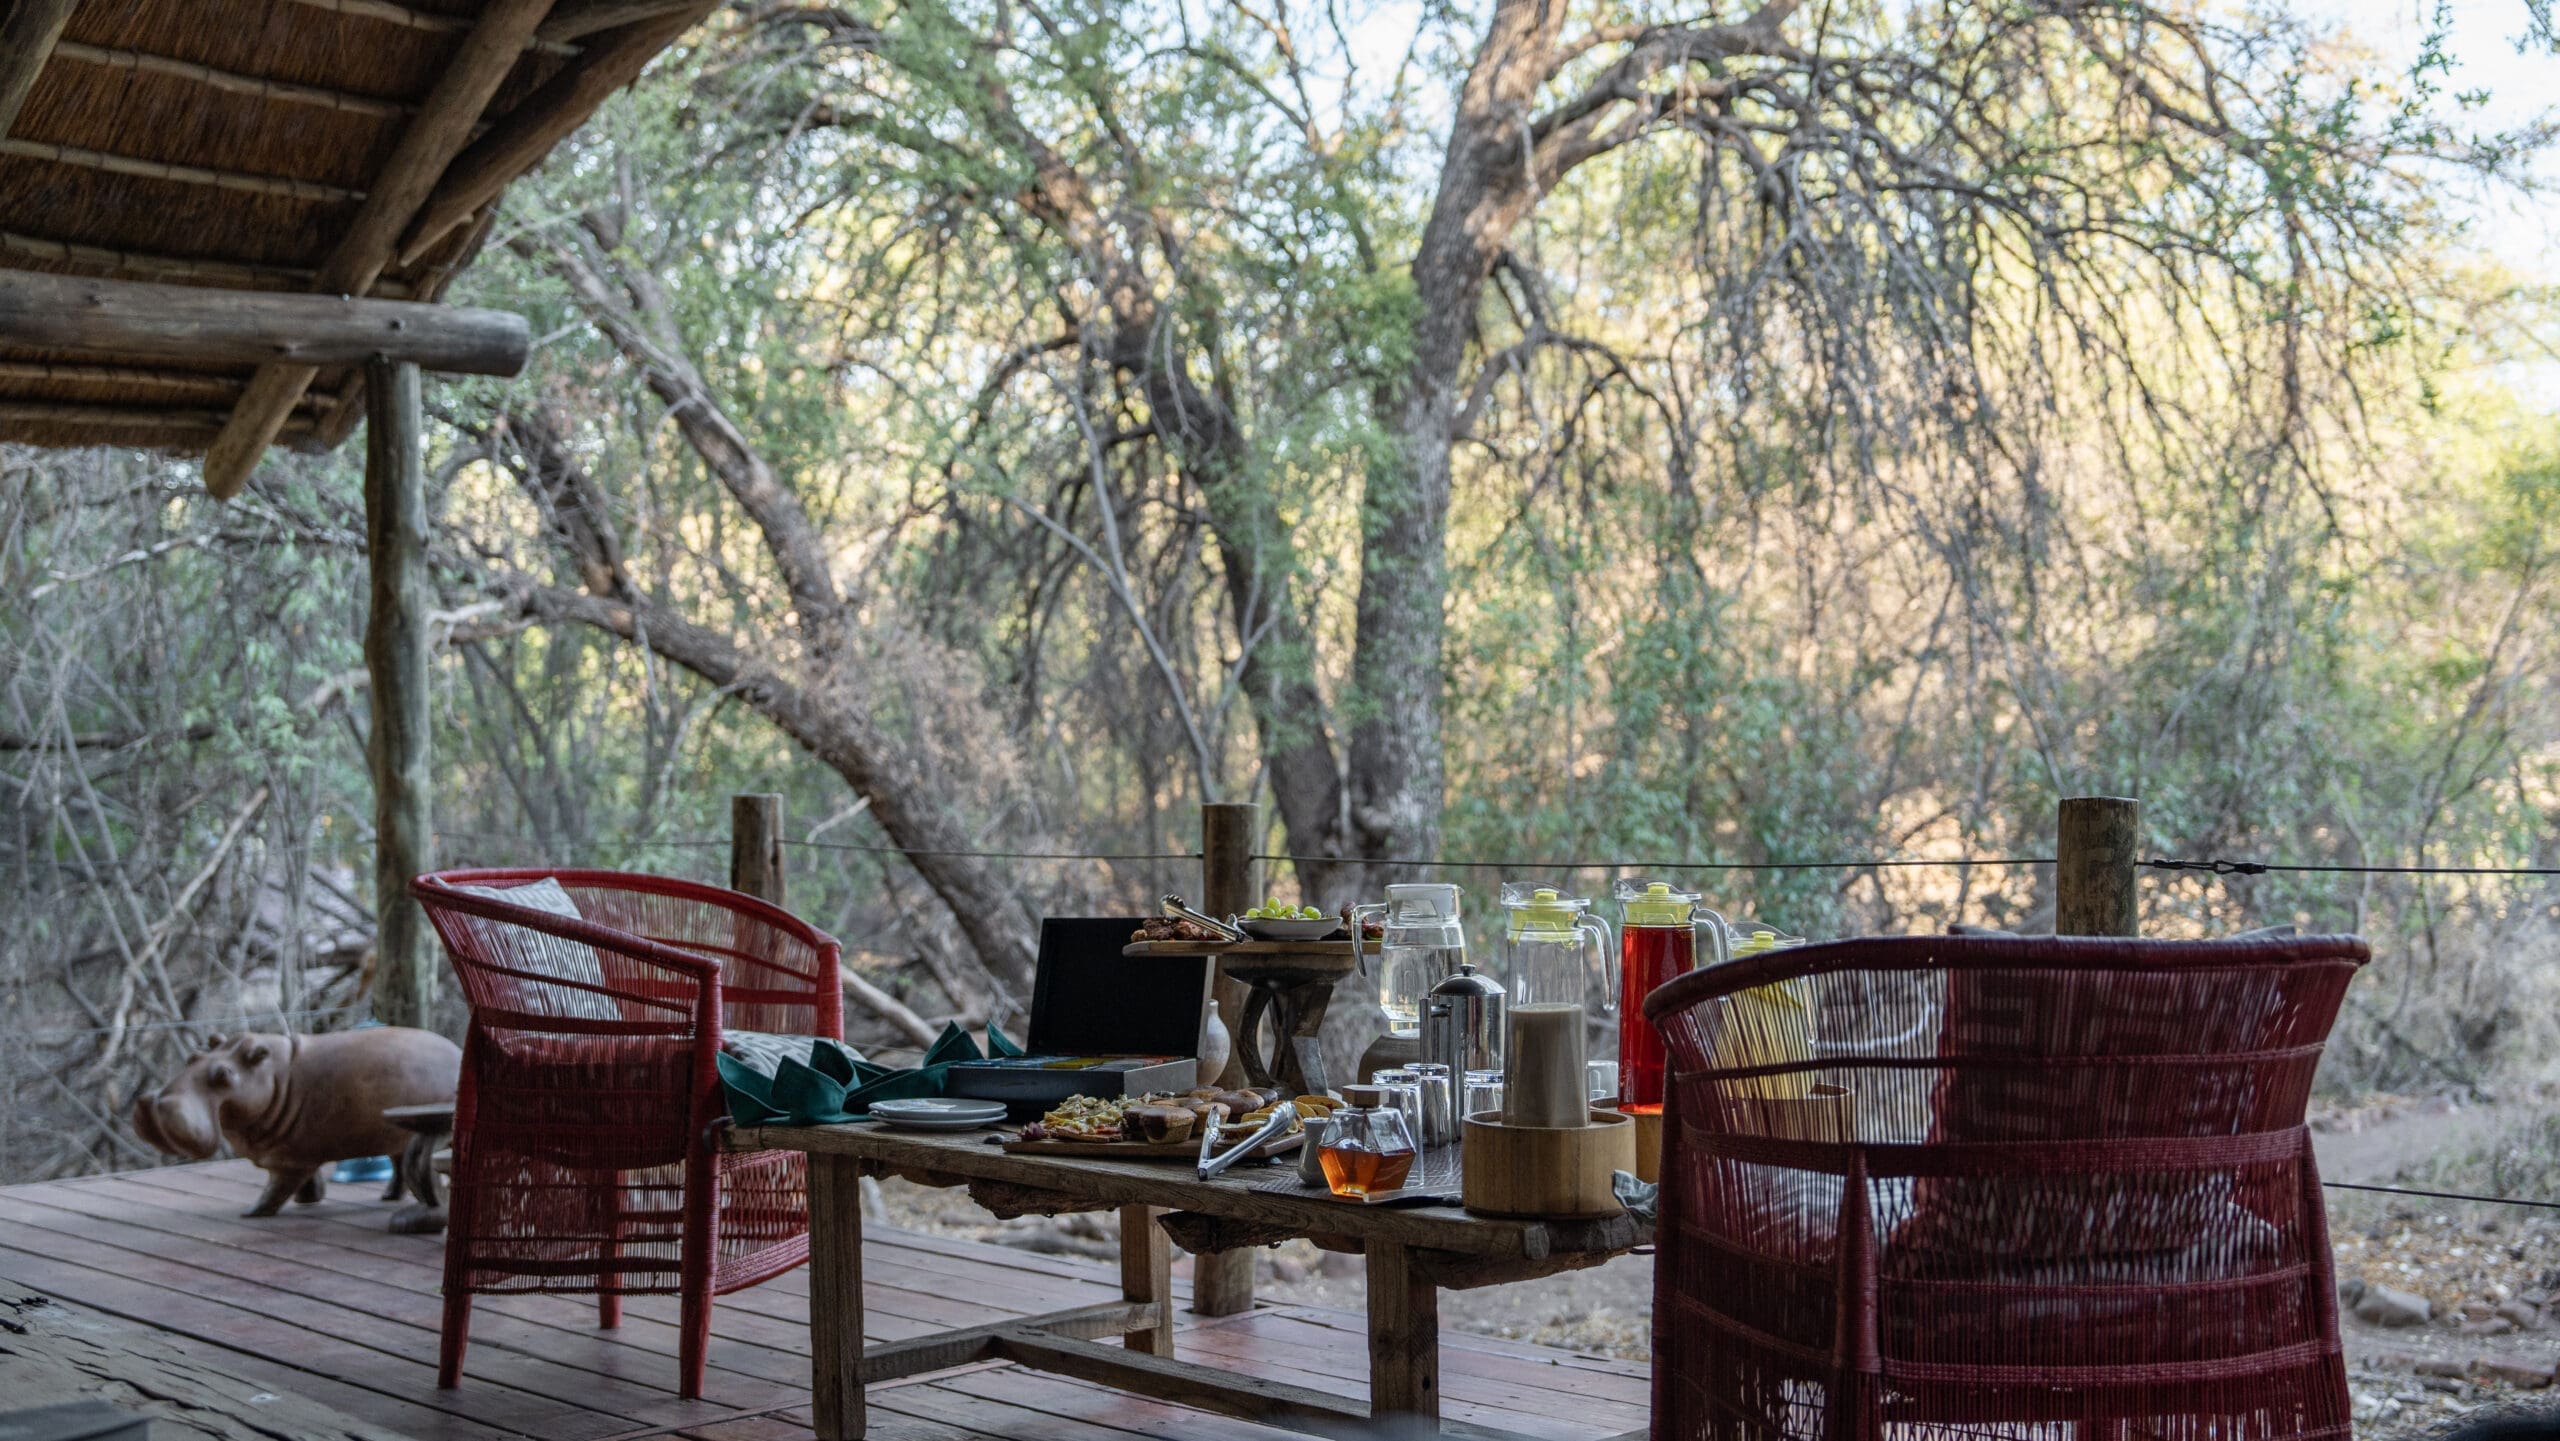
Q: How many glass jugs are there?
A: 4